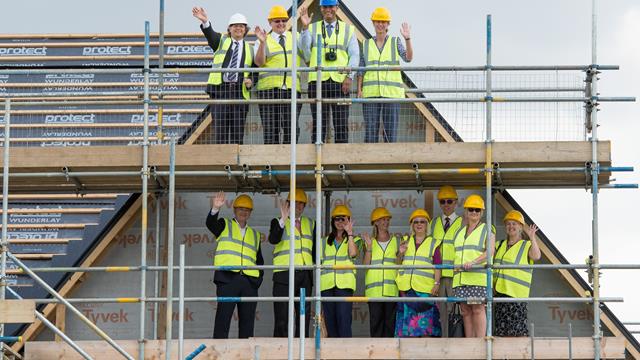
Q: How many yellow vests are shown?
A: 12